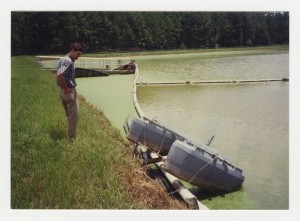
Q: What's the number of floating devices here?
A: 2